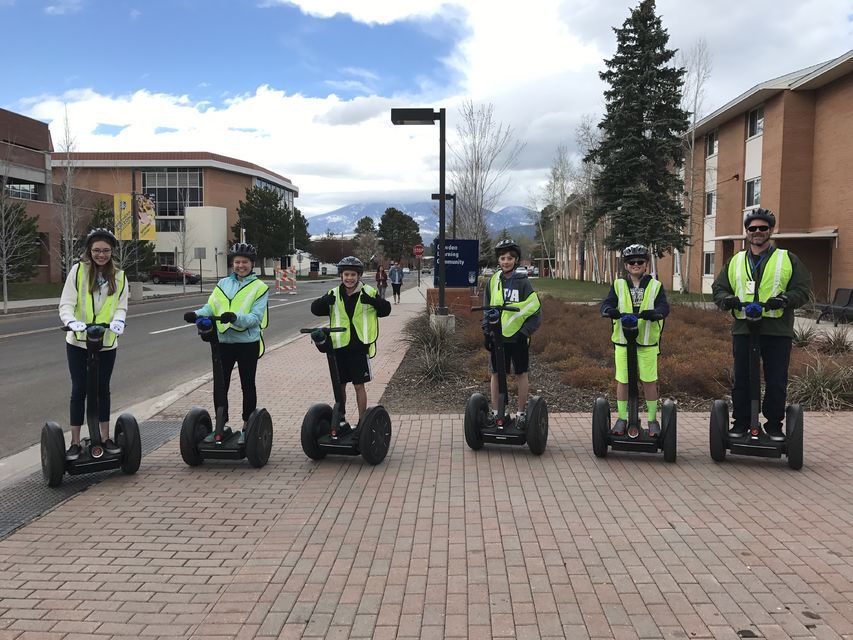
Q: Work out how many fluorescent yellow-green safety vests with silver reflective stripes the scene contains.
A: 6